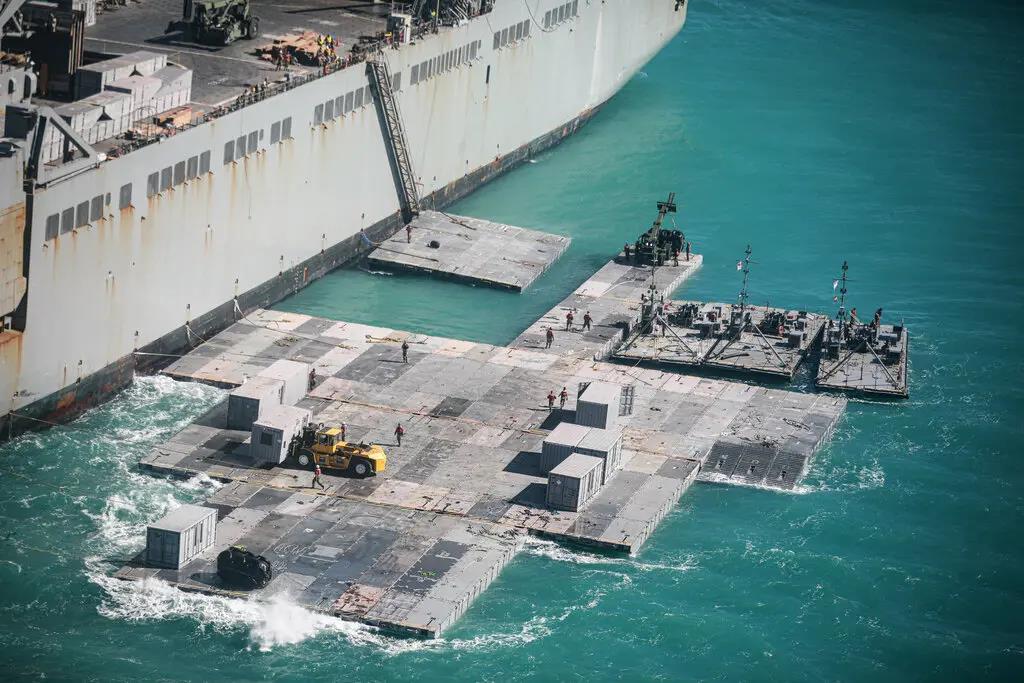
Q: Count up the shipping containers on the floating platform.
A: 8